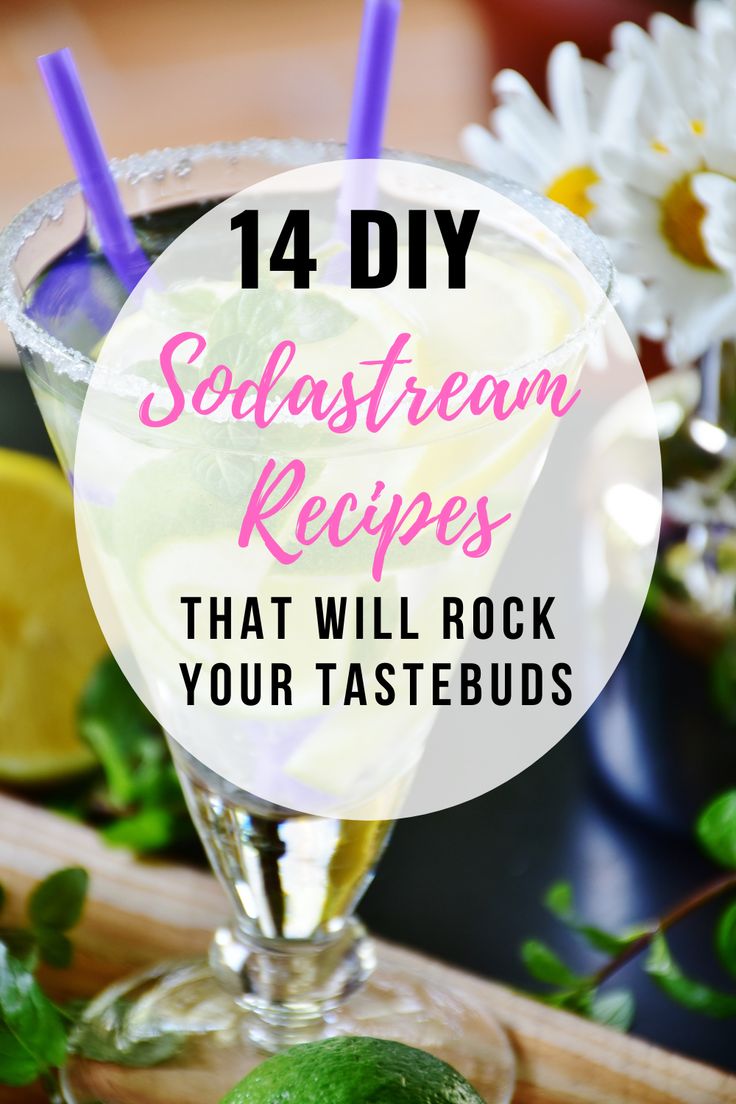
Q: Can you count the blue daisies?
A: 0